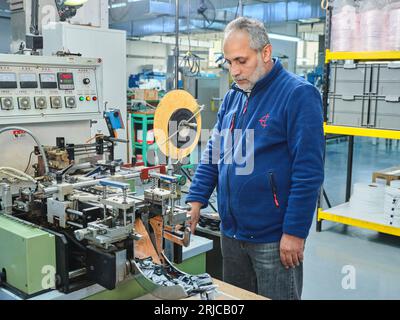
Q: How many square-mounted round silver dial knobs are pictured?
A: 5